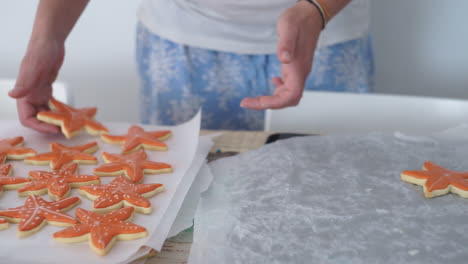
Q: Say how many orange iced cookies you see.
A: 12